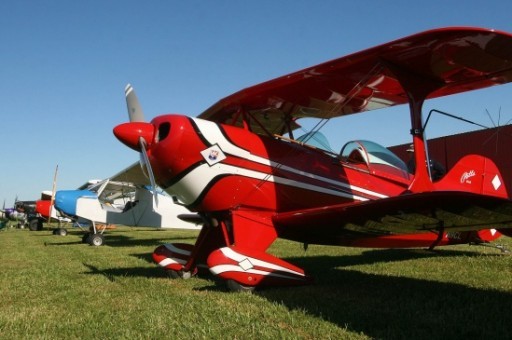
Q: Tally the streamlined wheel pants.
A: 2